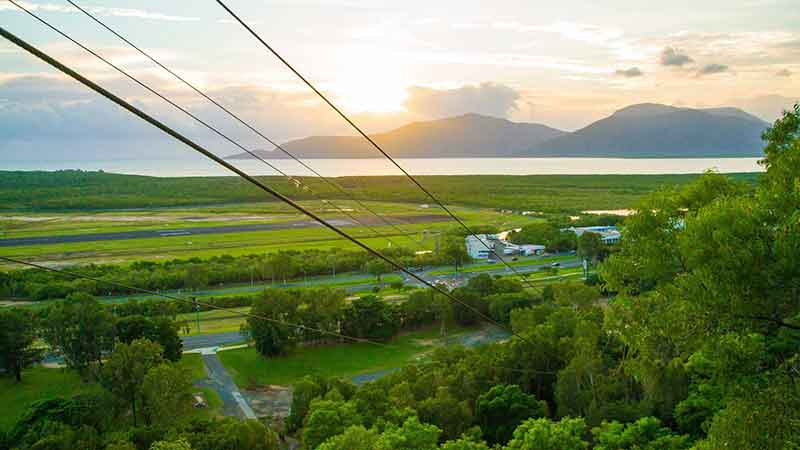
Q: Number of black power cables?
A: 5